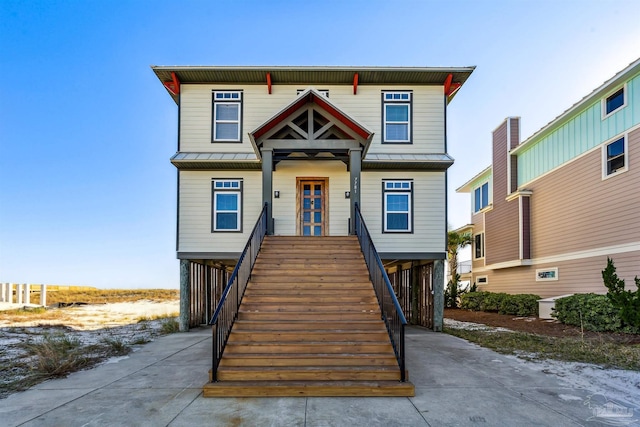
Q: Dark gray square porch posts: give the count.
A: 2